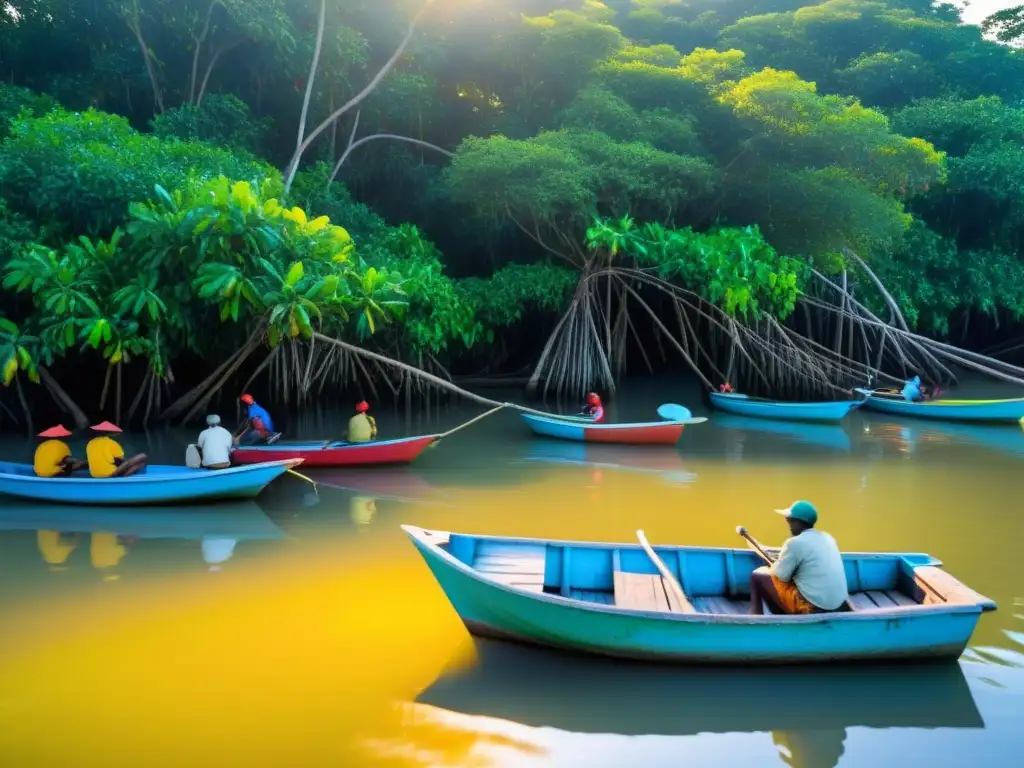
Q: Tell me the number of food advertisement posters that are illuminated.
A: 0